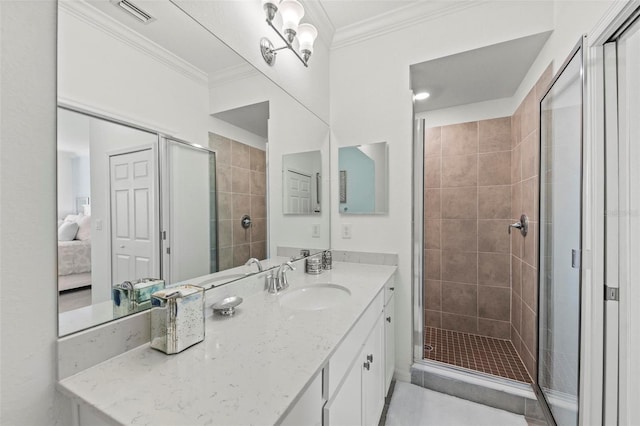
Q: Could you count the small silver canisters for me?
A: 2